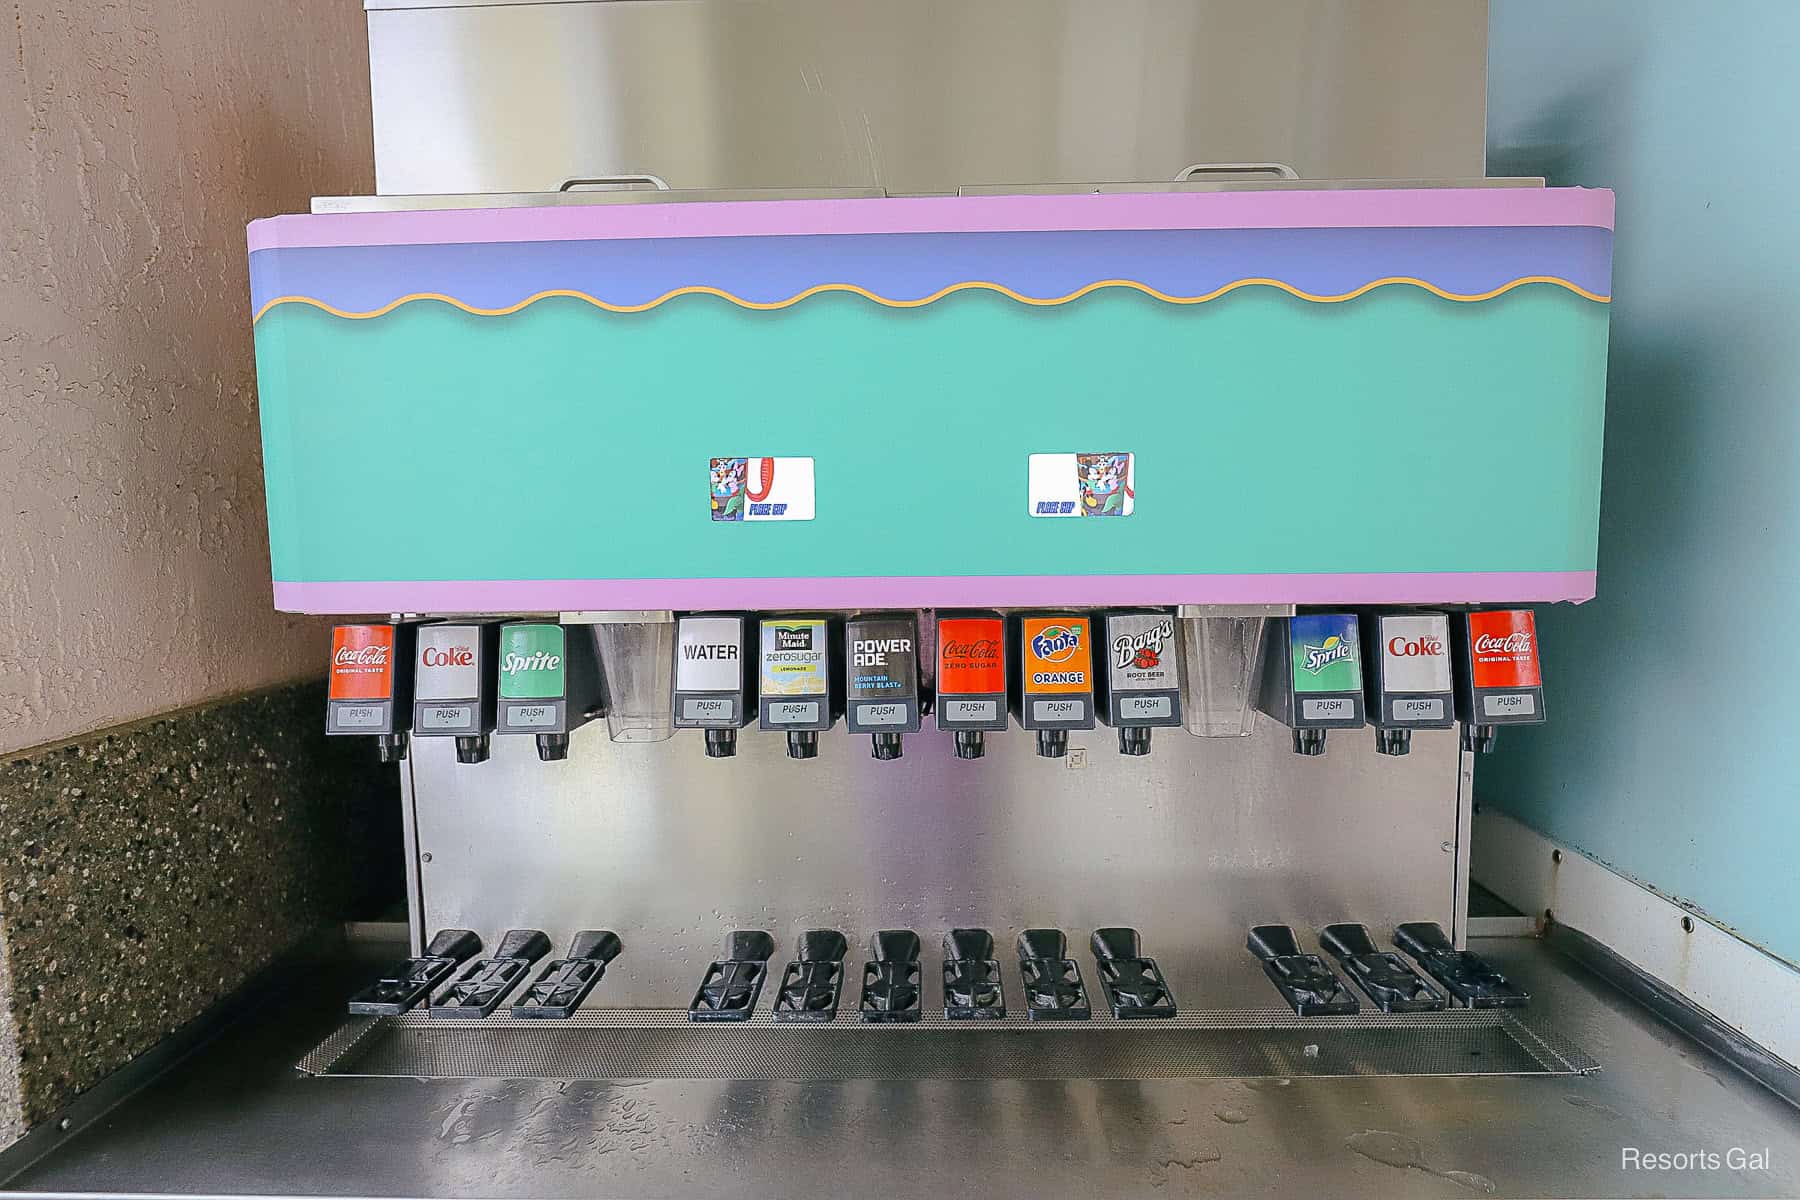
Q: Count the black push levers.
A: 12